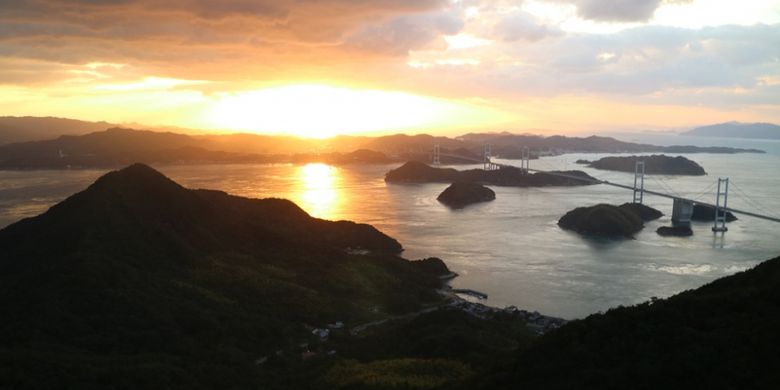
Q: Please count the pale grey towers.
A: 5